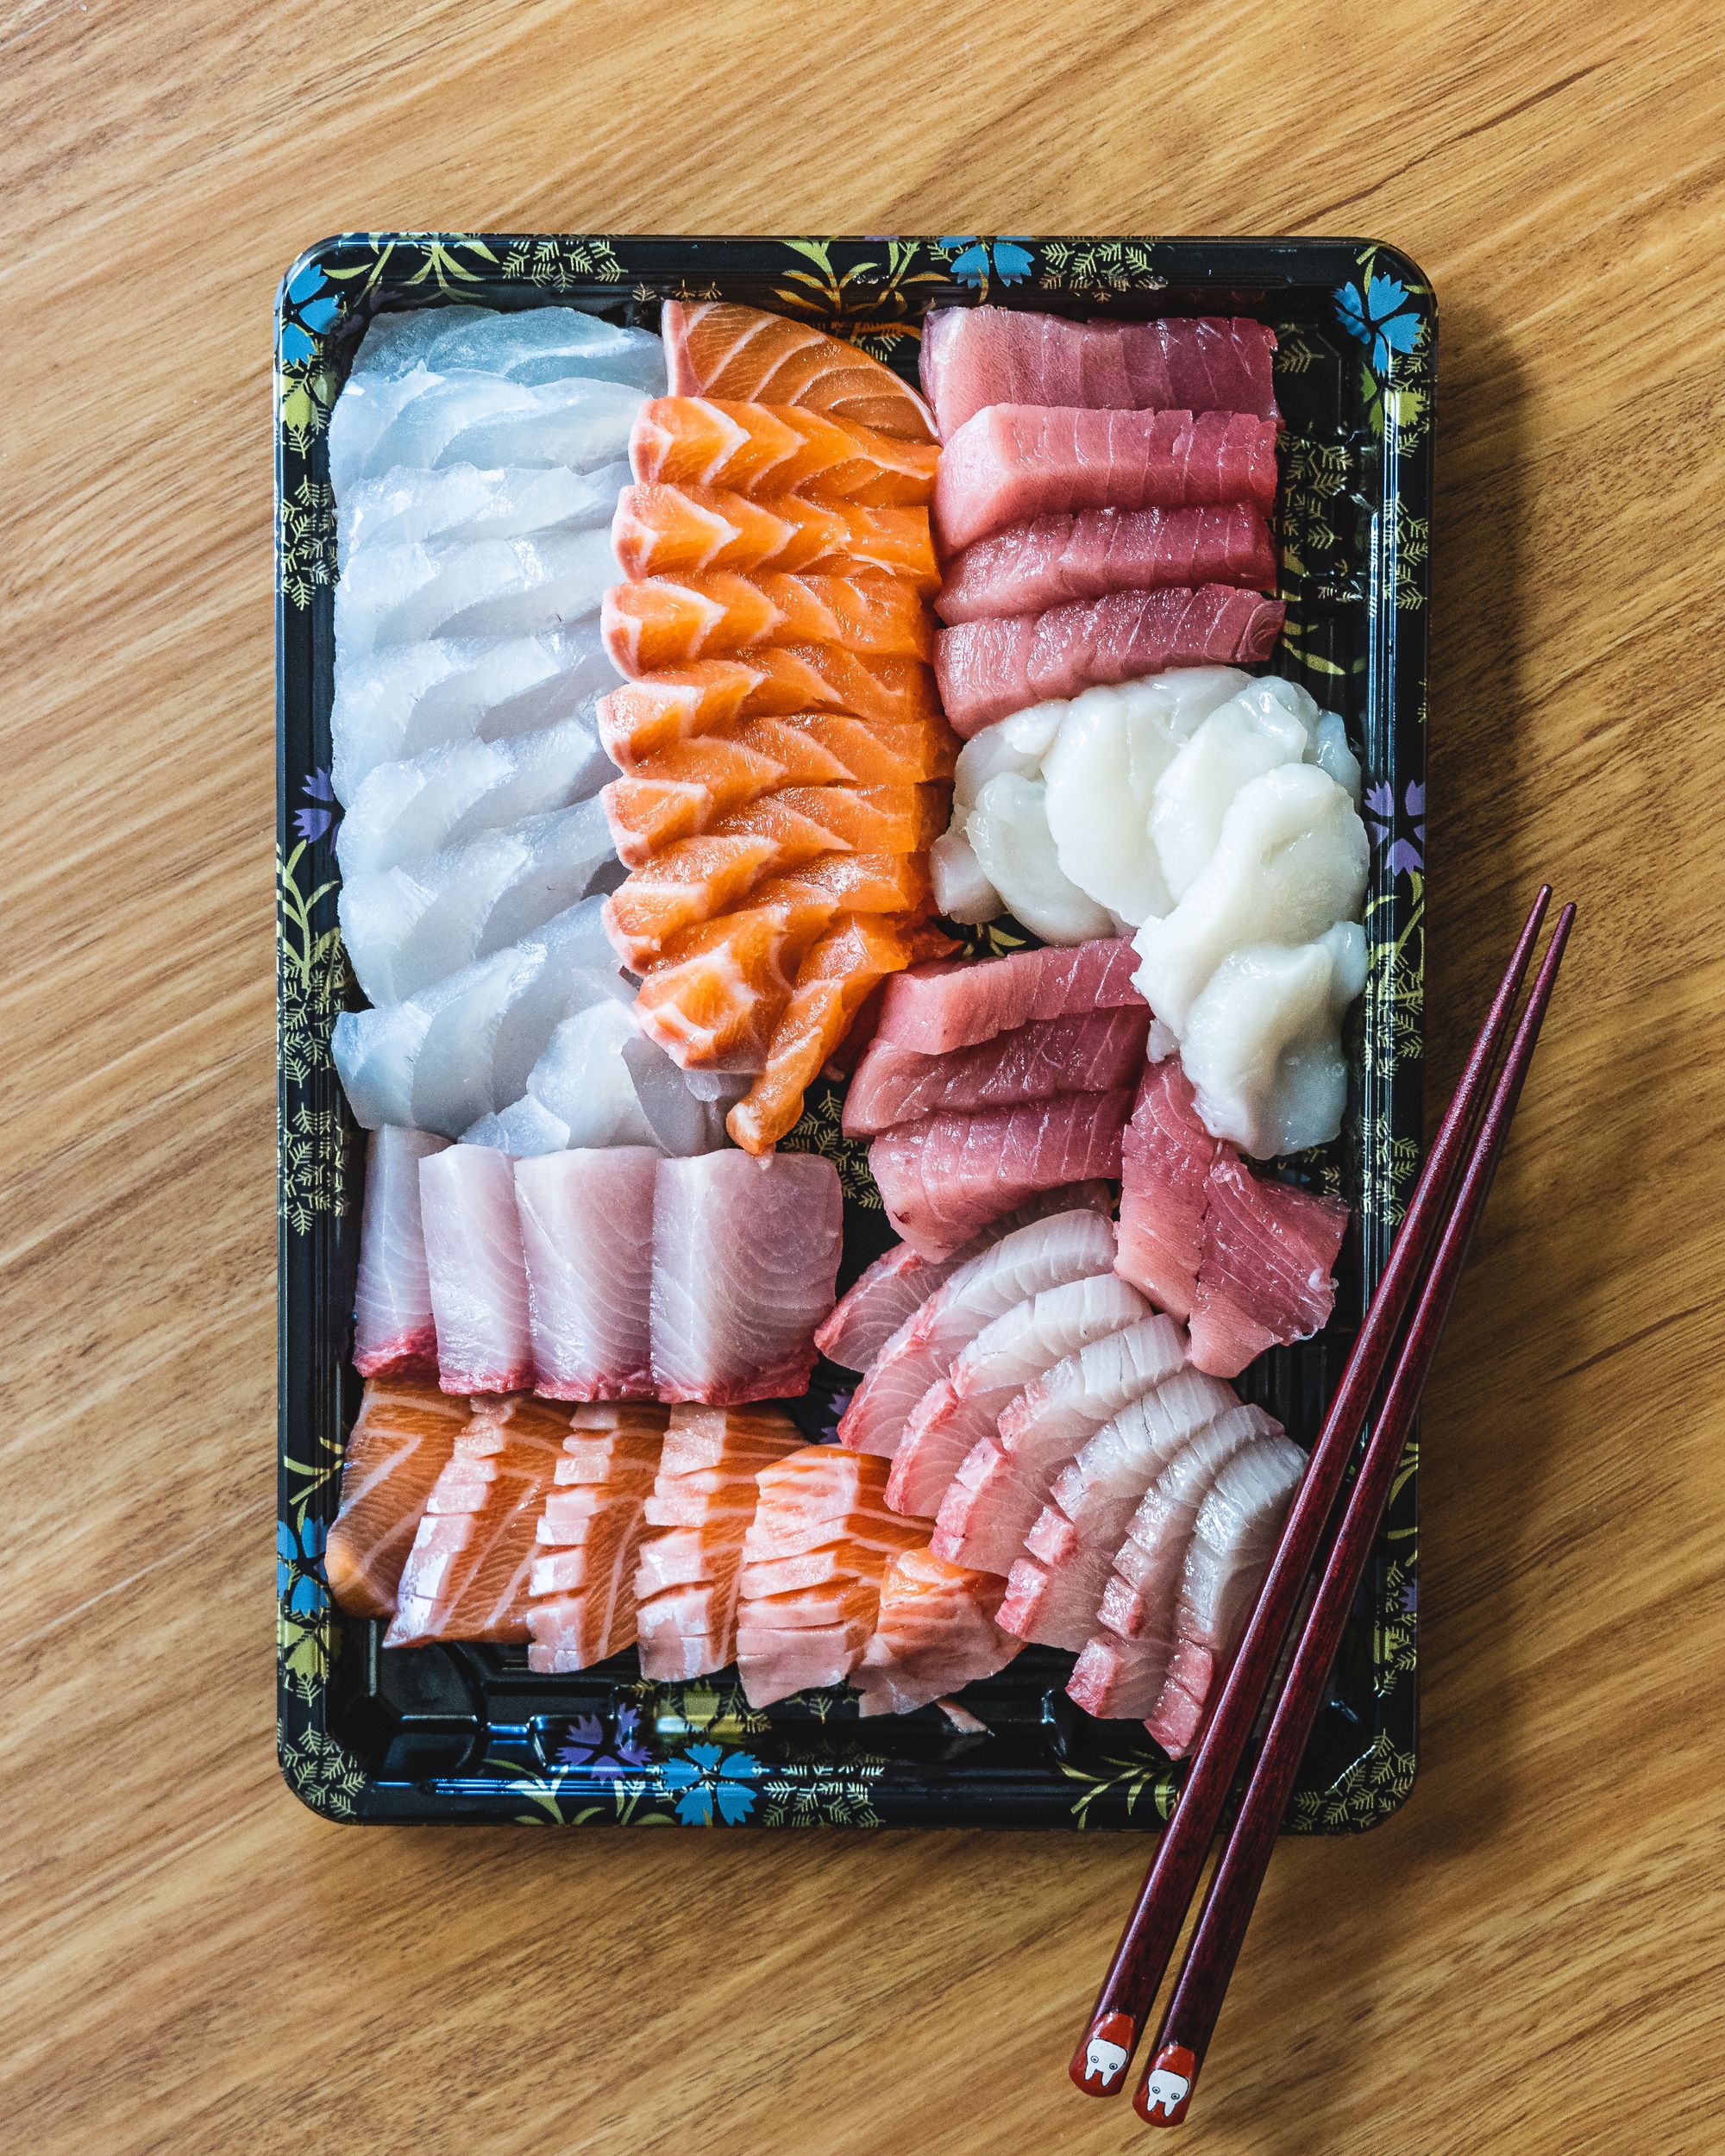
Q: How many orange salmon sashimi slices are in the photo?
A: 15